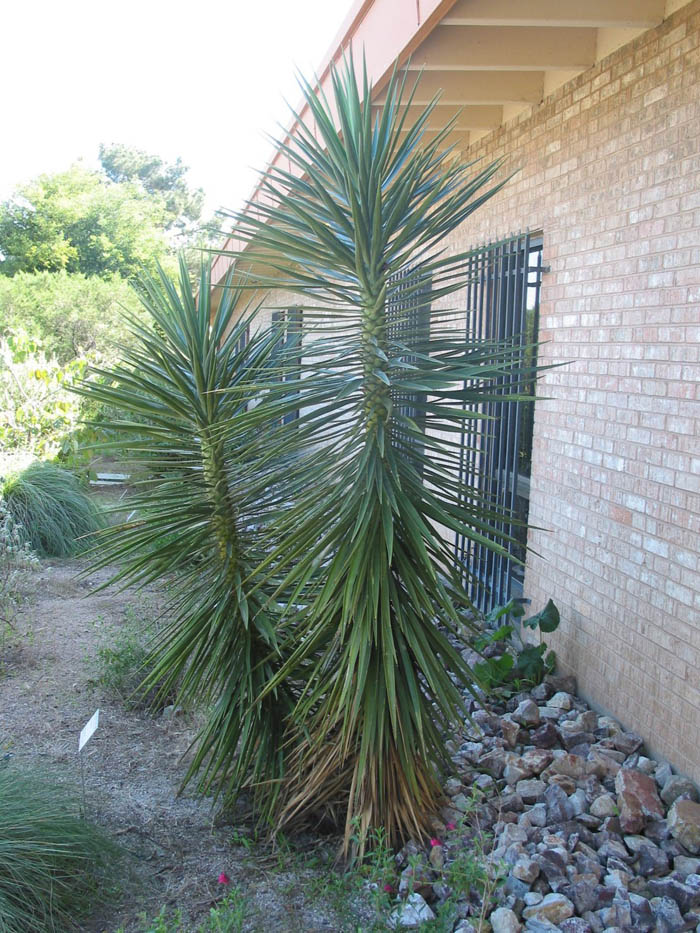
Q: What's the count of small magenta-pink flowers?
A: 4